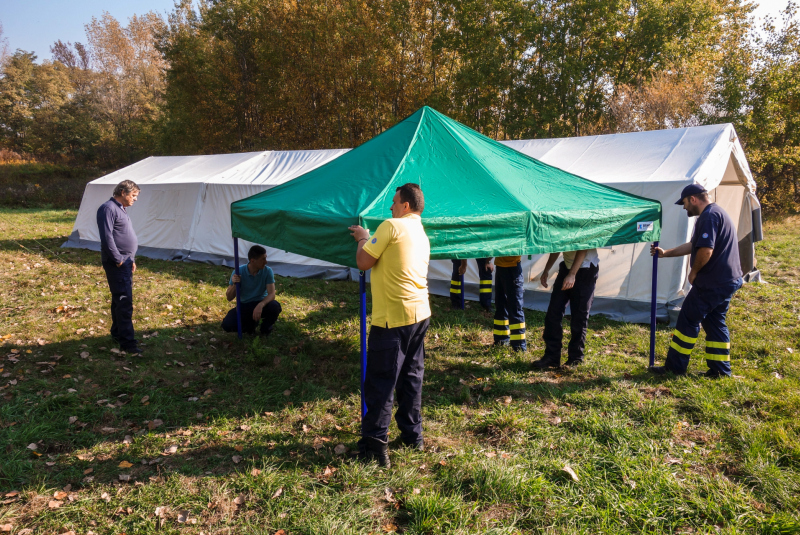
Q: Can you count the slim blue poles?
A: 4